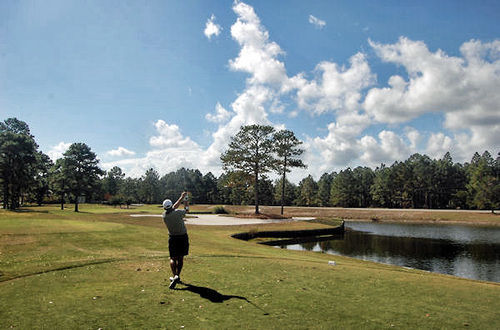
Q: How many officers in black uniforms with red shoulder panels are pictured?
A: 0